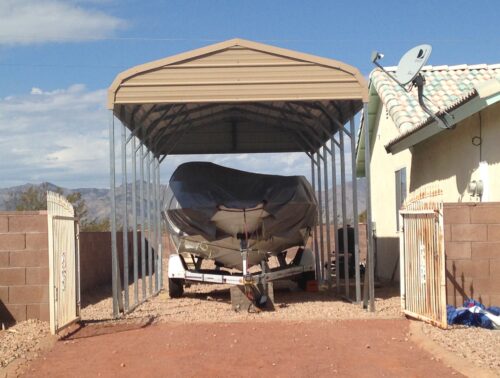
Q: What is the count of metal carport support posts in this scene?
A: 14